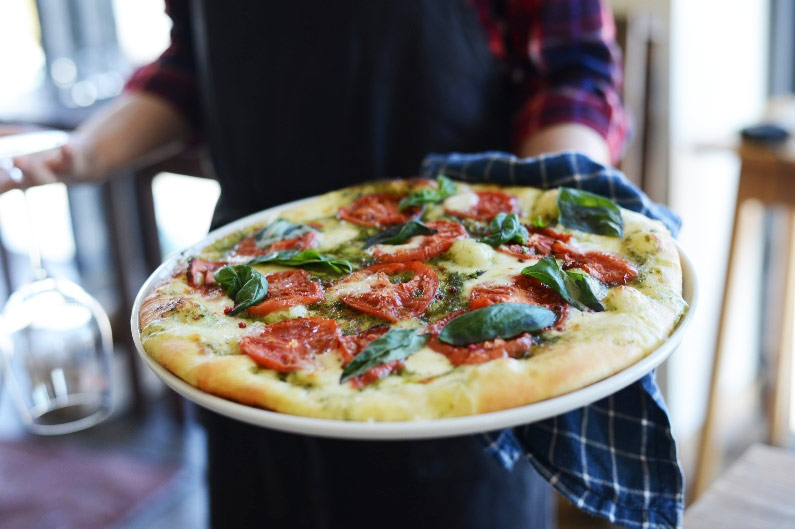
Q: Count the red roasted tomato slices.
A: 13